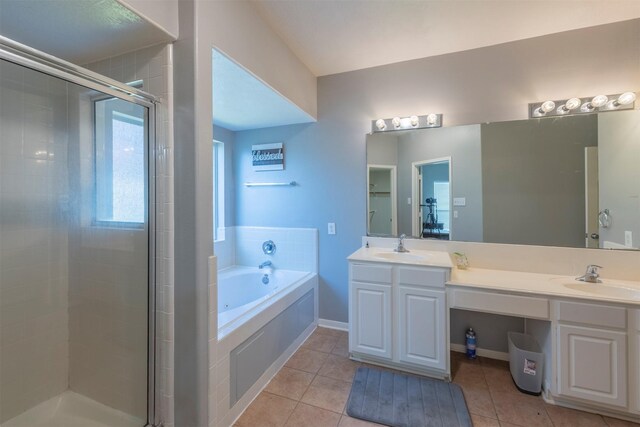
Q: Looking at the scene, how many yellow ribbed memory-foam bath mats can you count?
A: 0